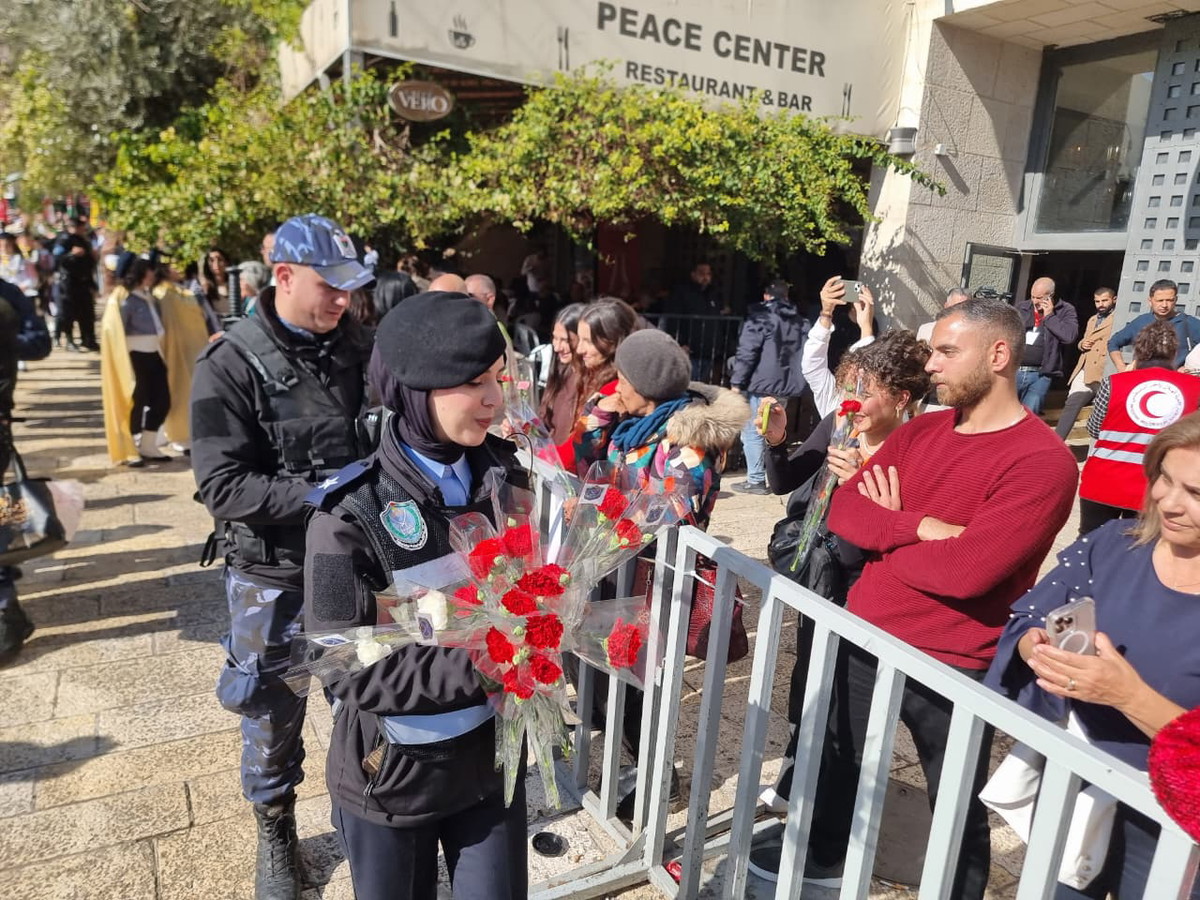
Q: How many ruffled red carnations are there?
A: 13